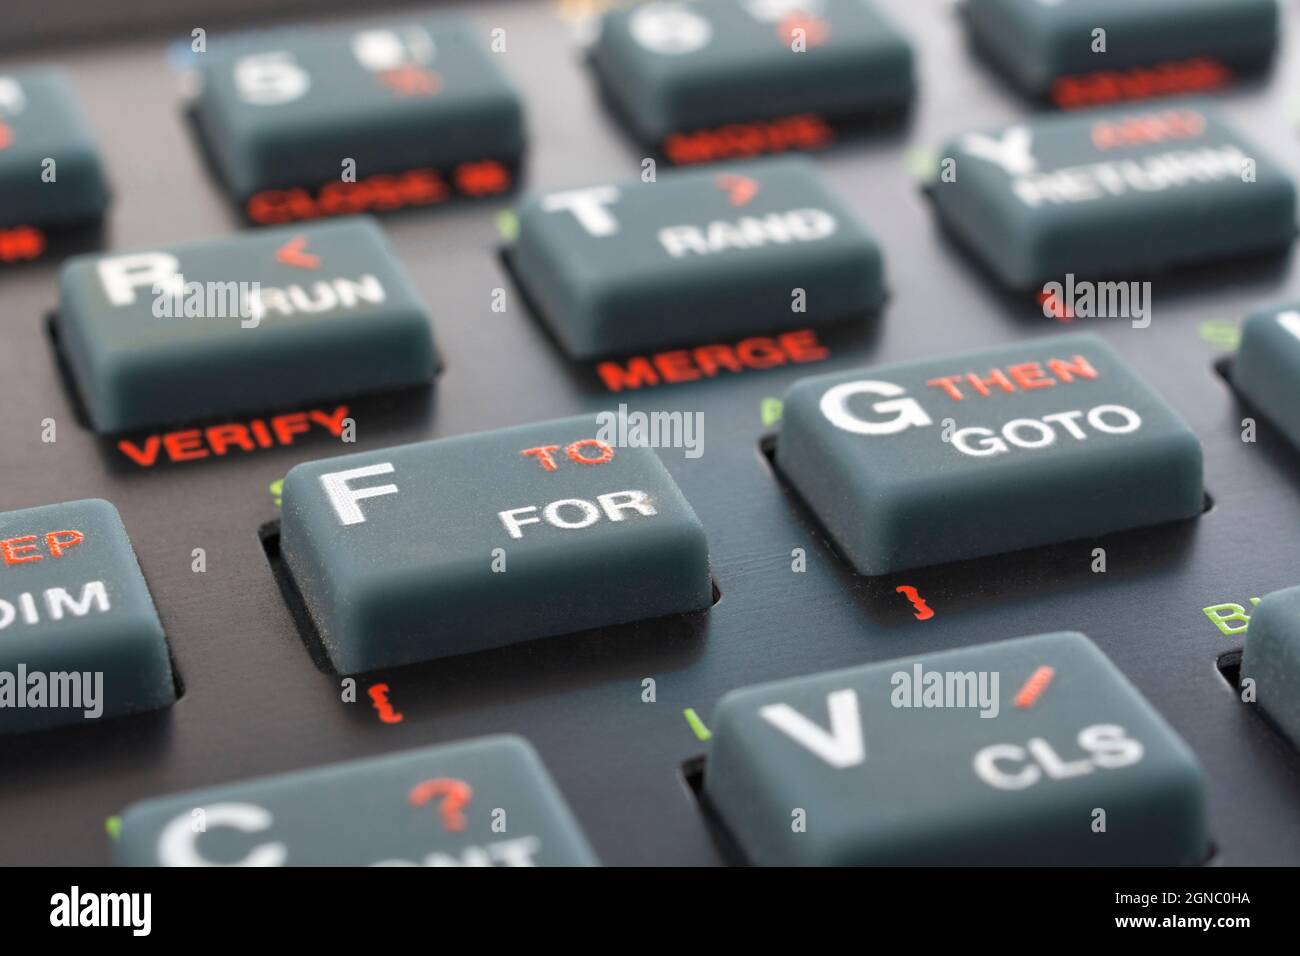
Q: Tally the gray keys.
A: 14